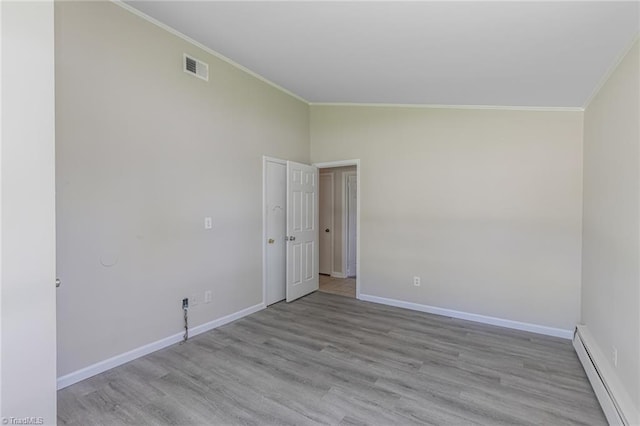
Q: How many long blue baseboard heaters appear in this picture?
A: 0